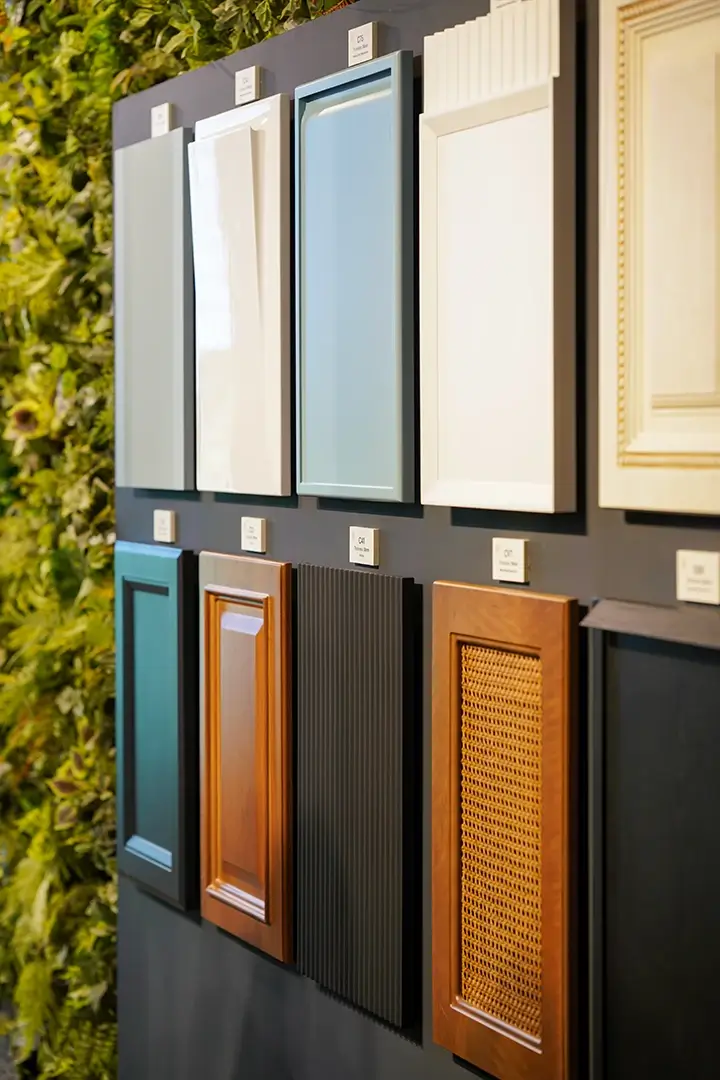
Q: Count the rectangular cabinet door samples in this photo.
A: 10